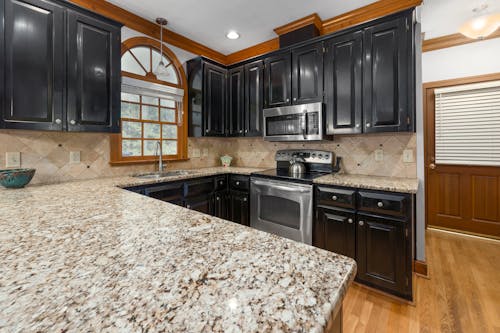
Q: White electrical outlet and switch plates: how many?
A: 6